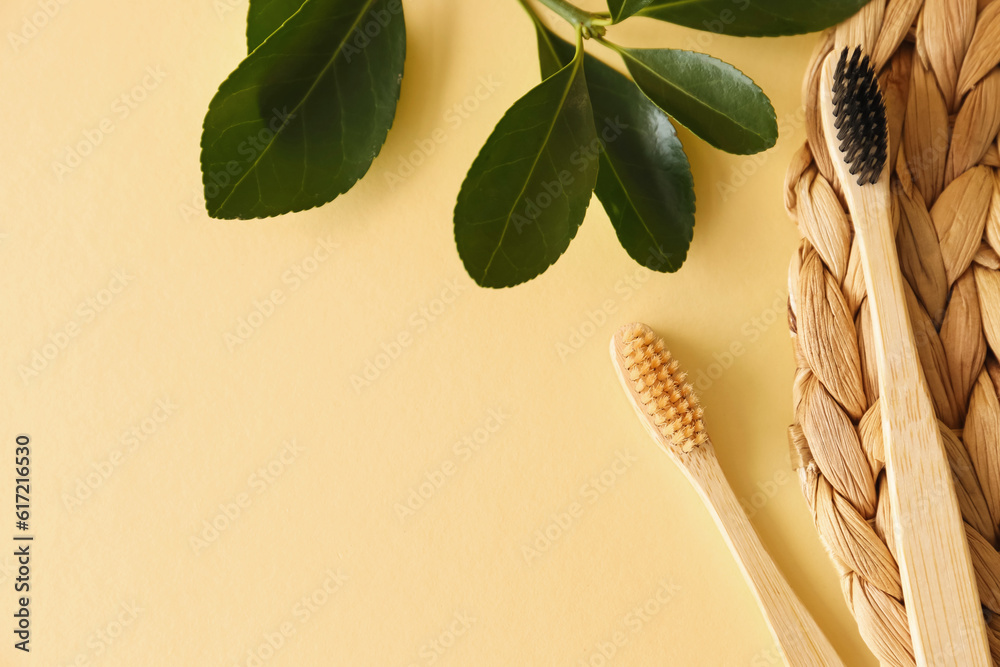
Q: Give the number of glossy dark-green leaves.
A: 7